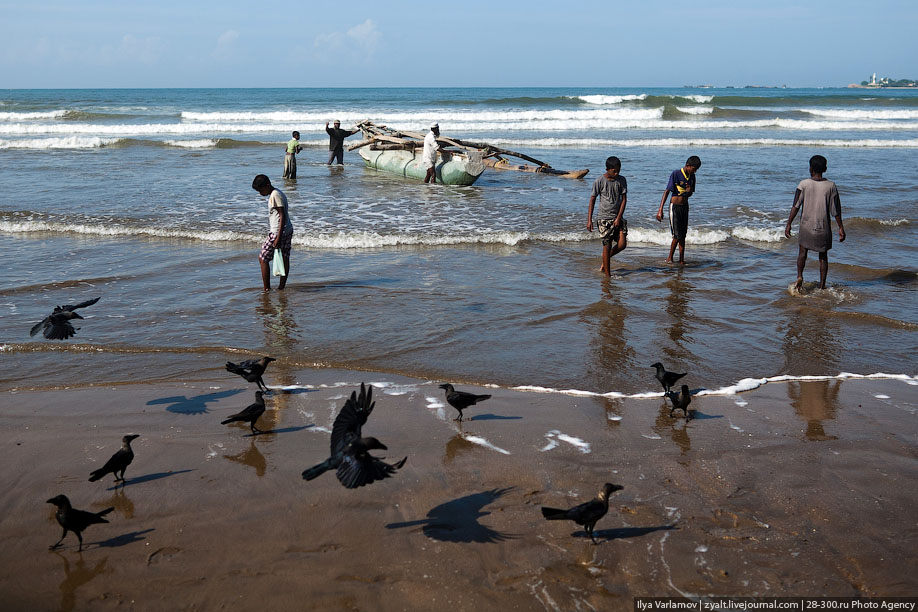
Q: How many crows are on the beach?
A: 10